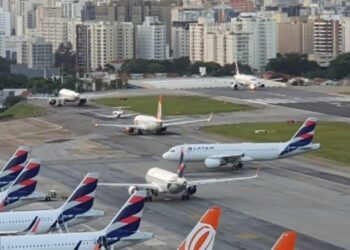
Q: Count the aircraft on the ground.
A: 12